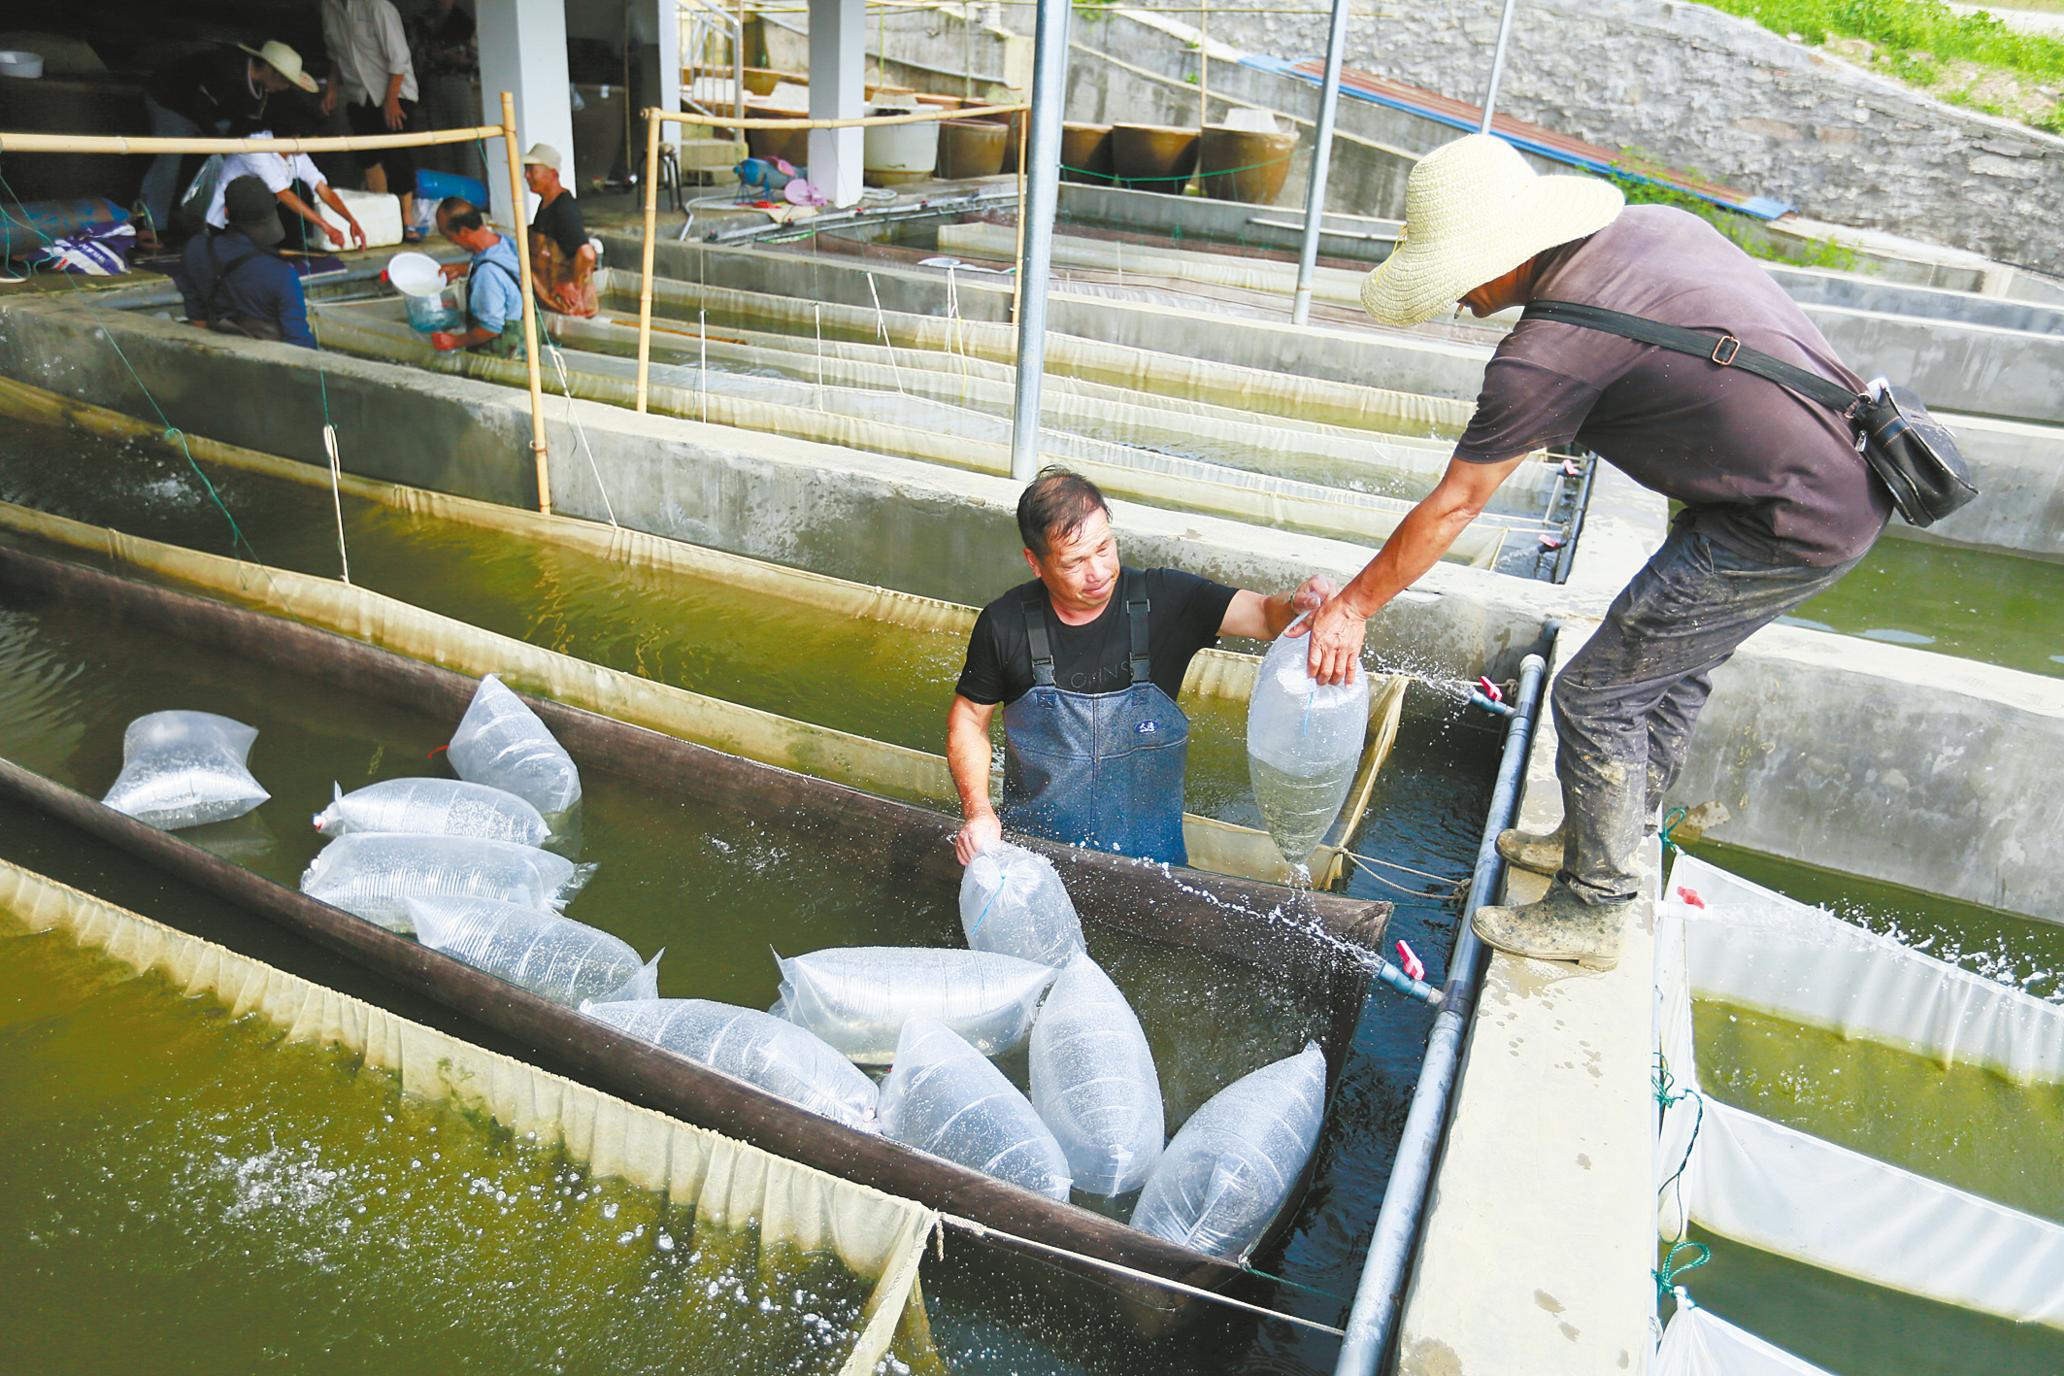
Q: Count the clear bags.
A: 12